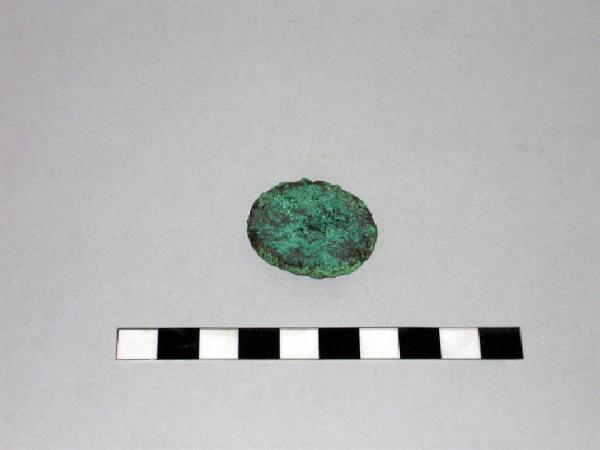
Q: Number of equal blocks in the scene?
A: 10